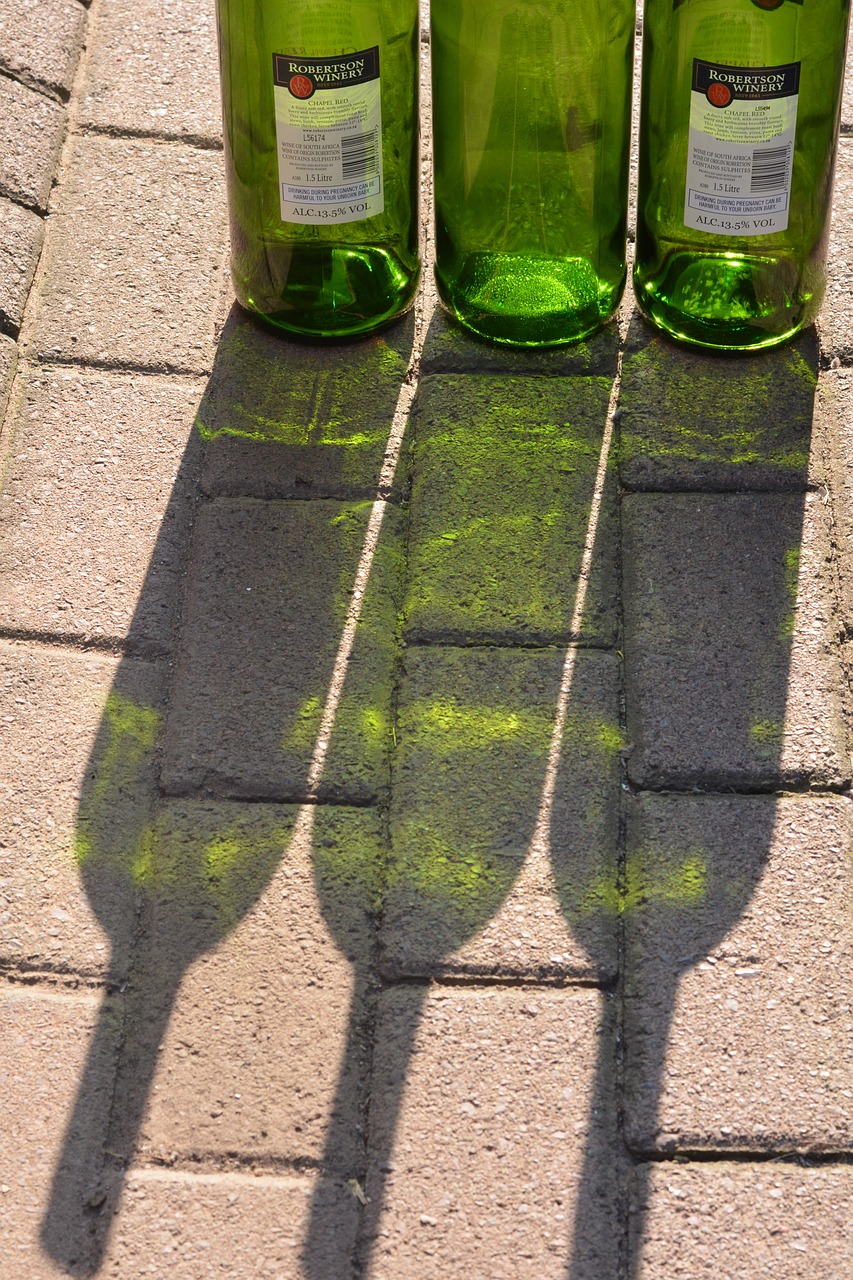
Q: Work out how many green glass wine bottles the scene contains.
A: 3